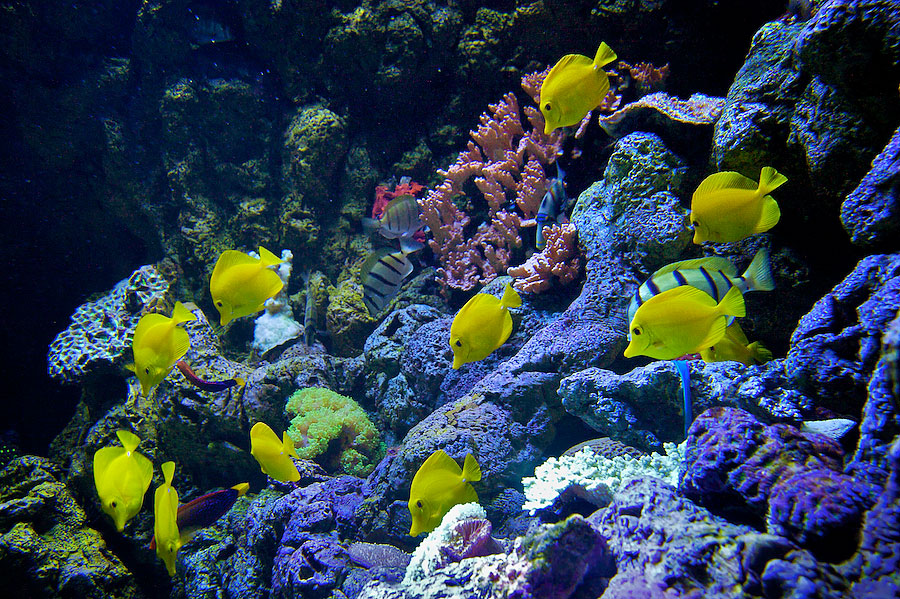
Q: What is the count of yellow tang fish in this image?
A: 11